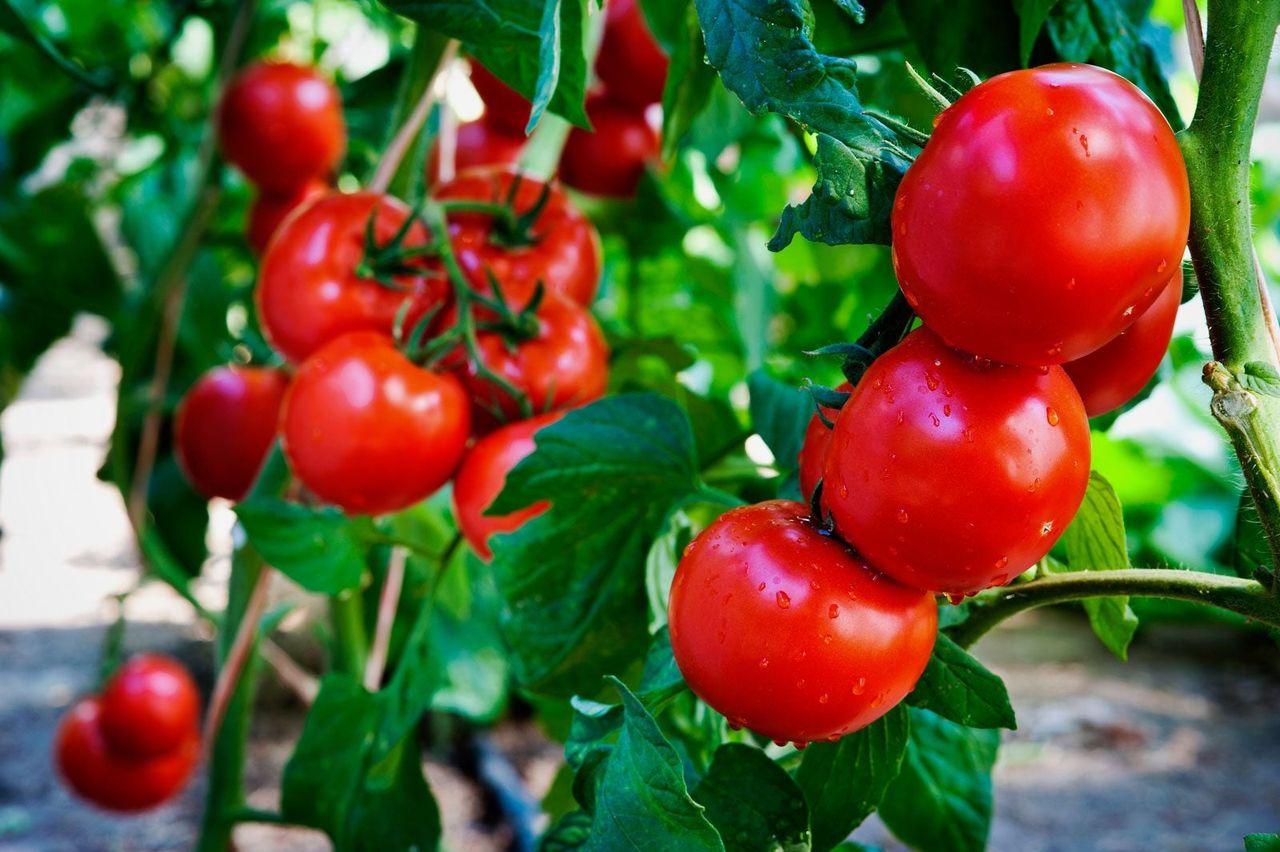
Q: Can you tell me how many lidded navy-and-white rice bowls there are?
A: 0